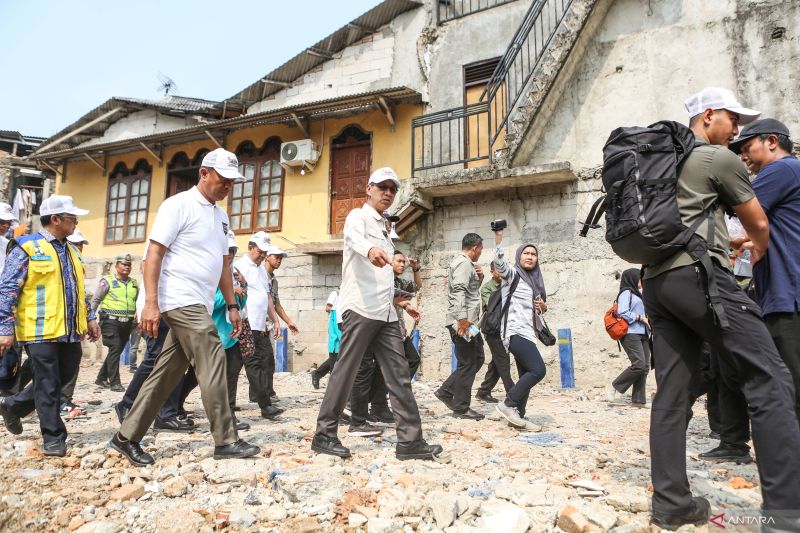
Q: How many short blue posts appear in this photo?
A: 5